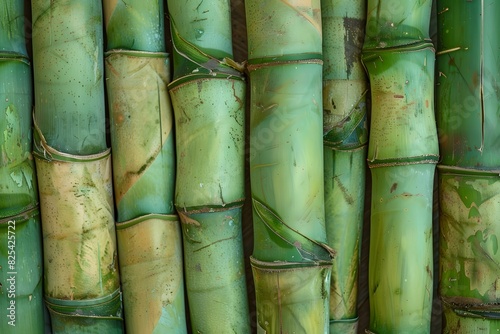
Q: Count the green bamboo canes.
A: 8